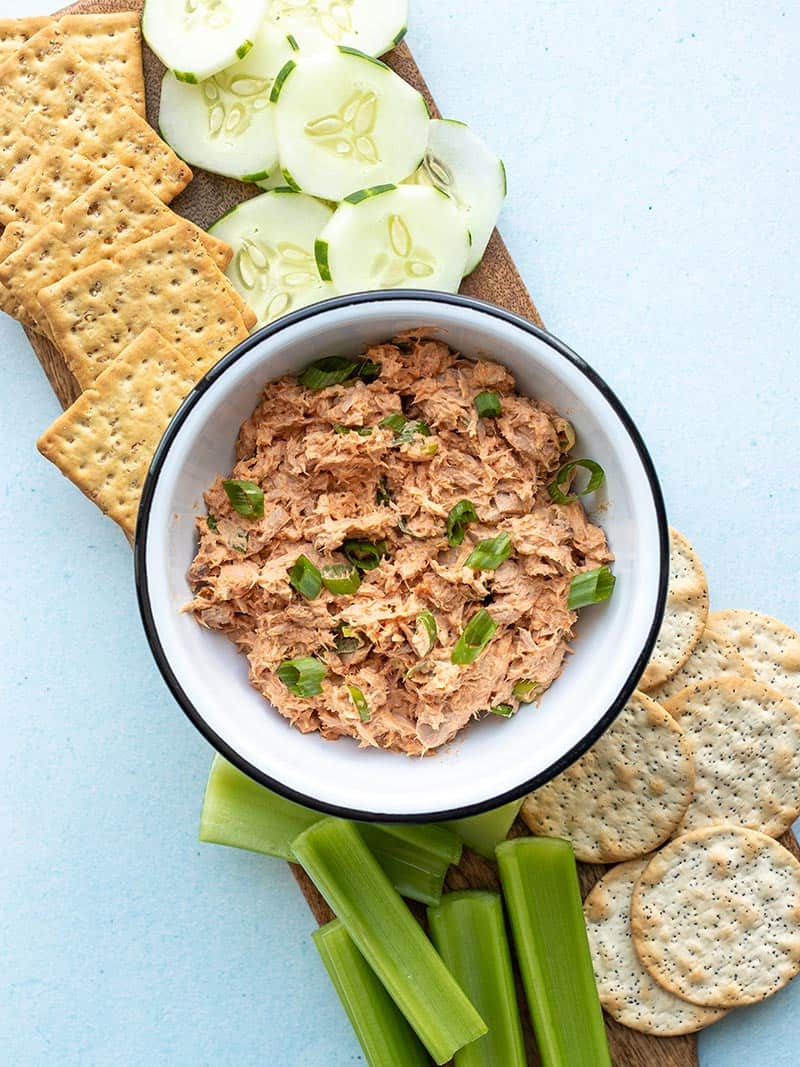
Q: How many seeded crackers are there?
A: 7